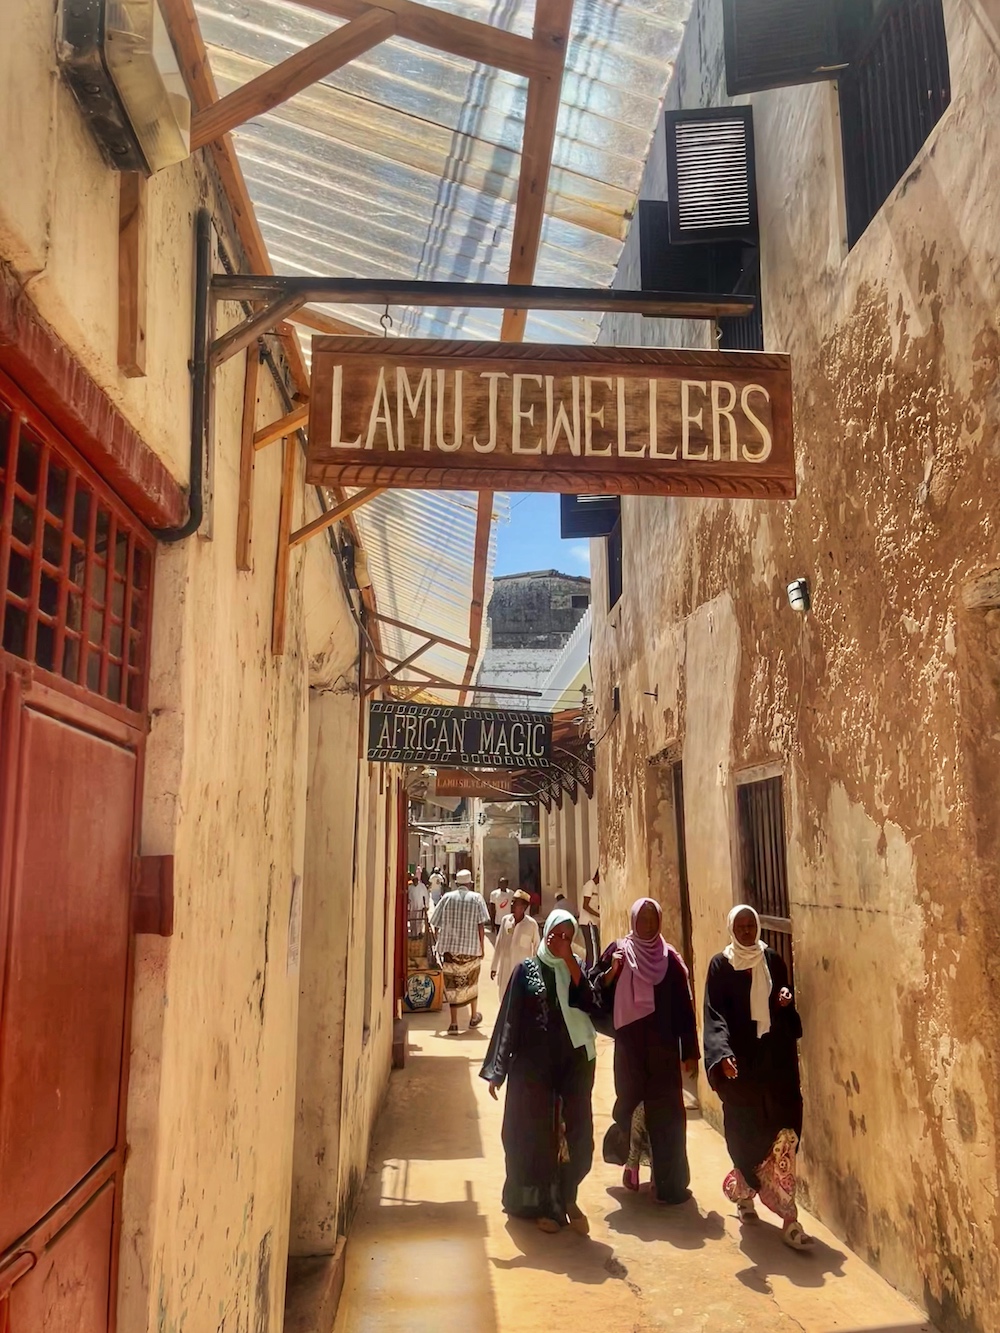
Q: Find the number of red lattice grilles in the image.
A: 1